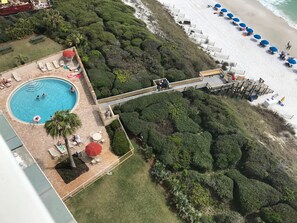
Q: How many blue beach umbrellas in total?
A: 10